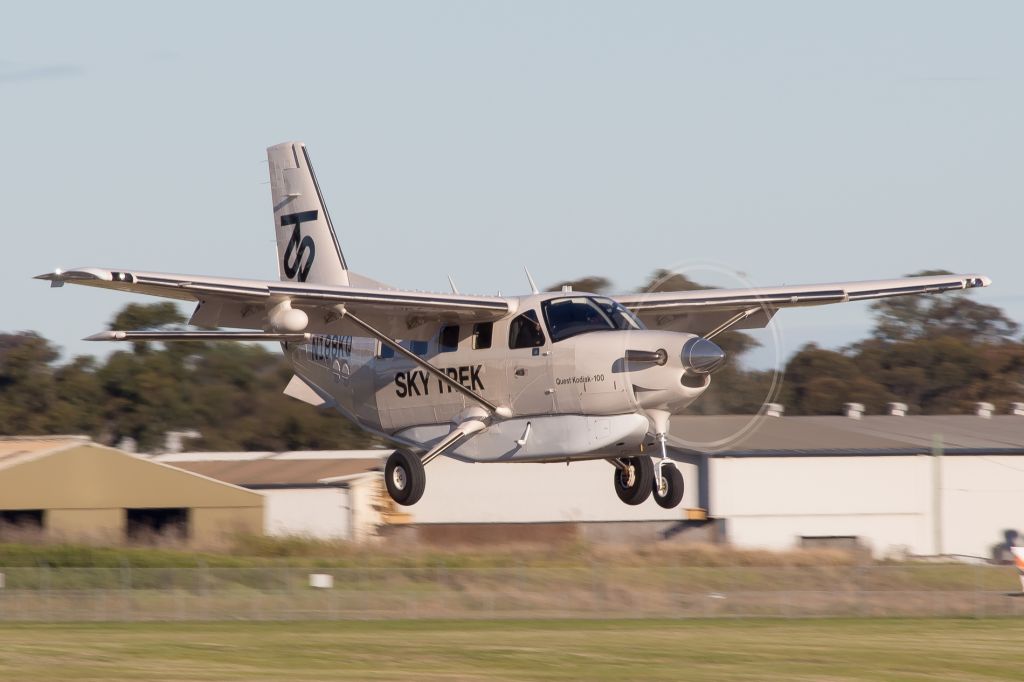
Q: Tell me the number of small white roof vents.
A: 5